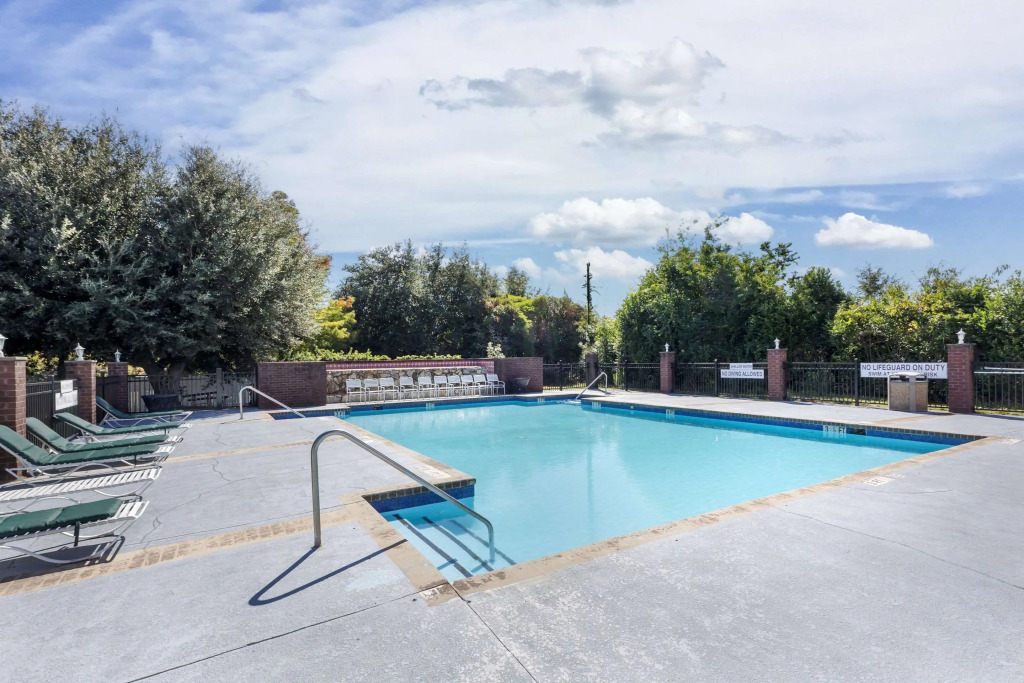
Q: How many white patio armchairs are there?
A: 10